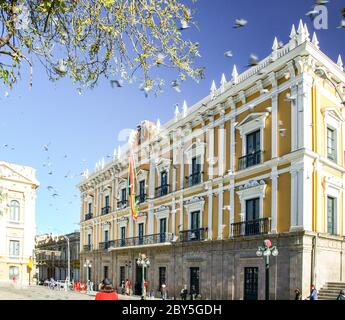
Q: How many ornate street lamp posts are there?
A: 3